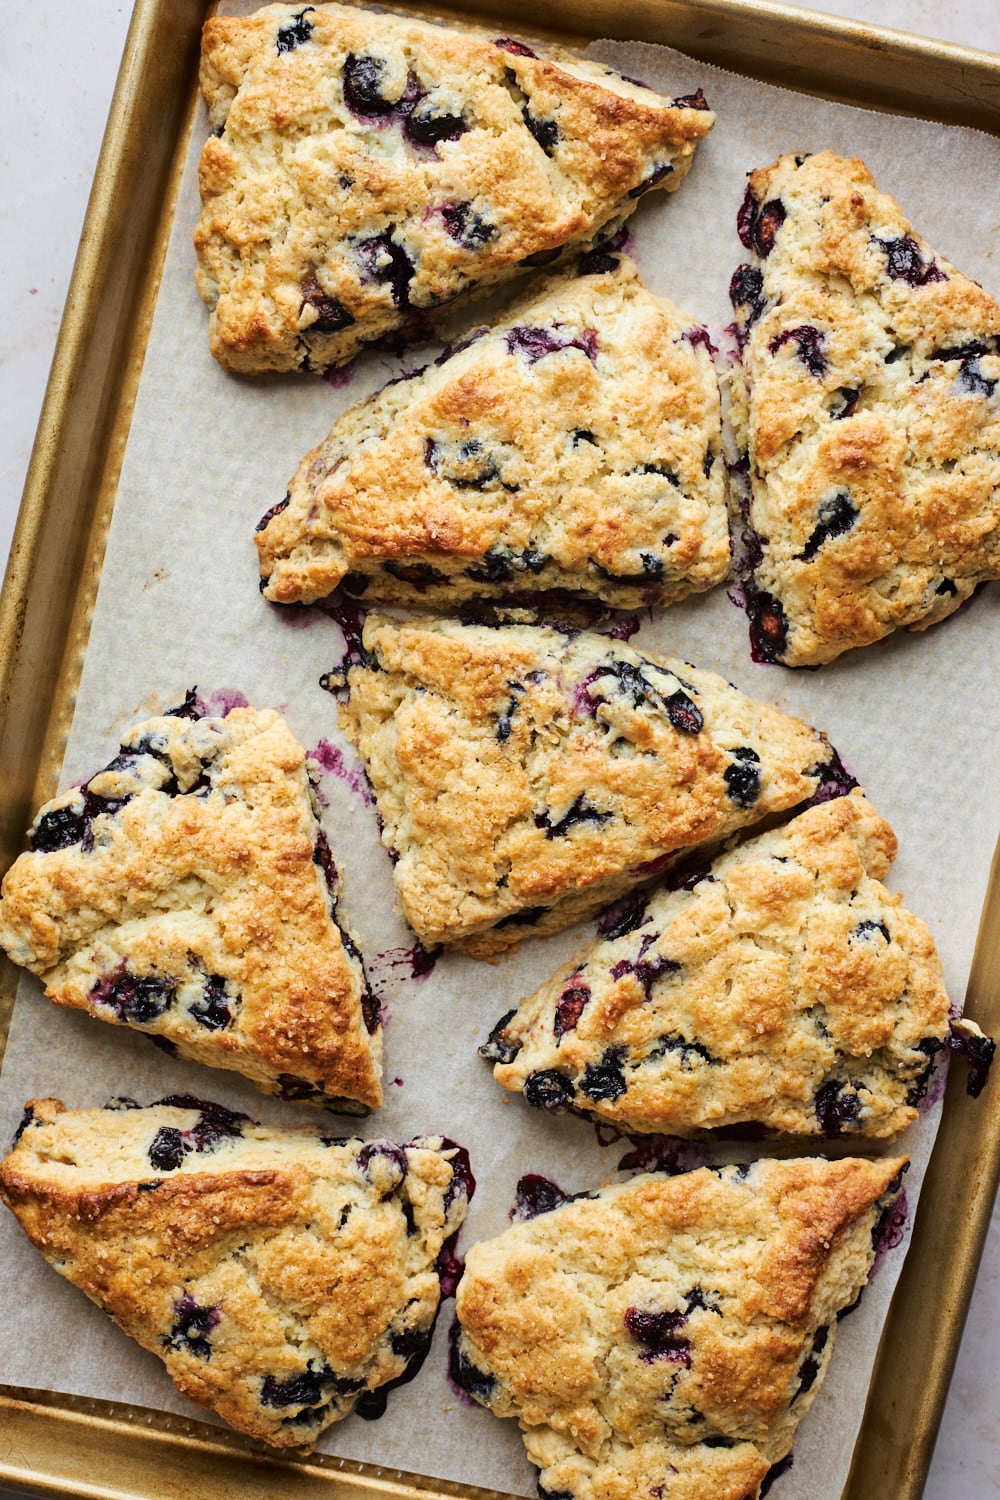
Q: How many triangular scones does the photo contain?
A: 8